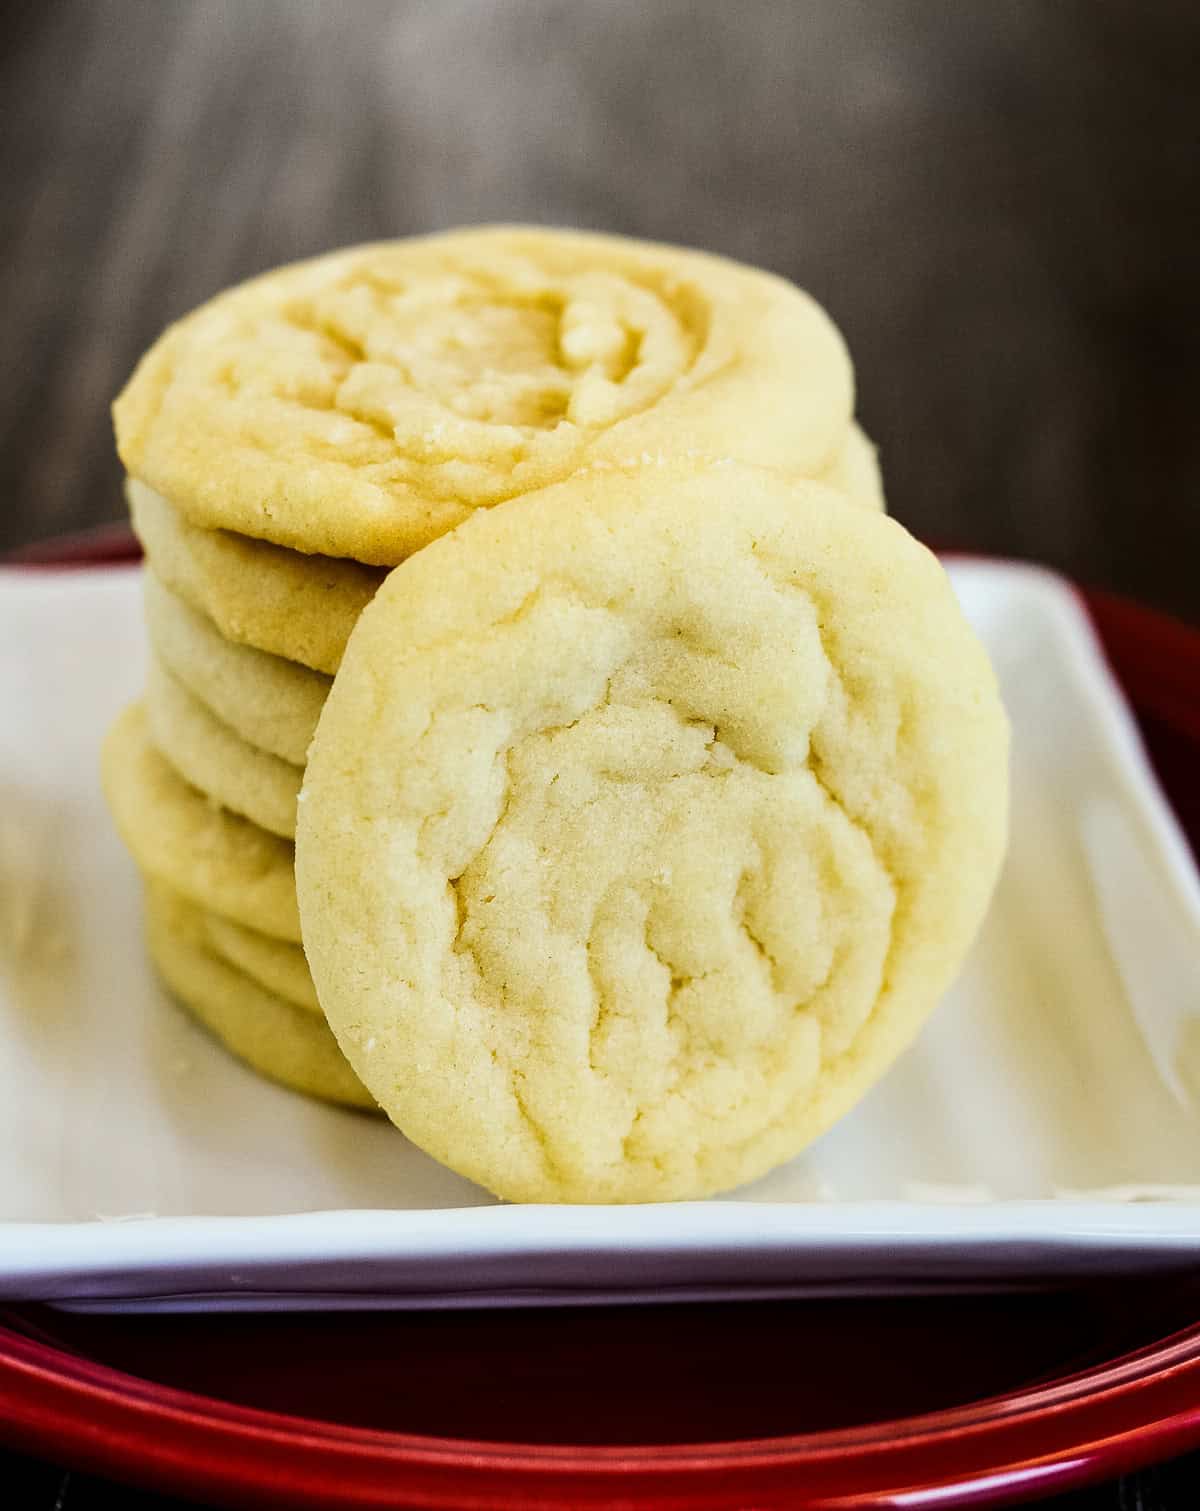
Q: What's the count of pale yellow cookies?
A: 8